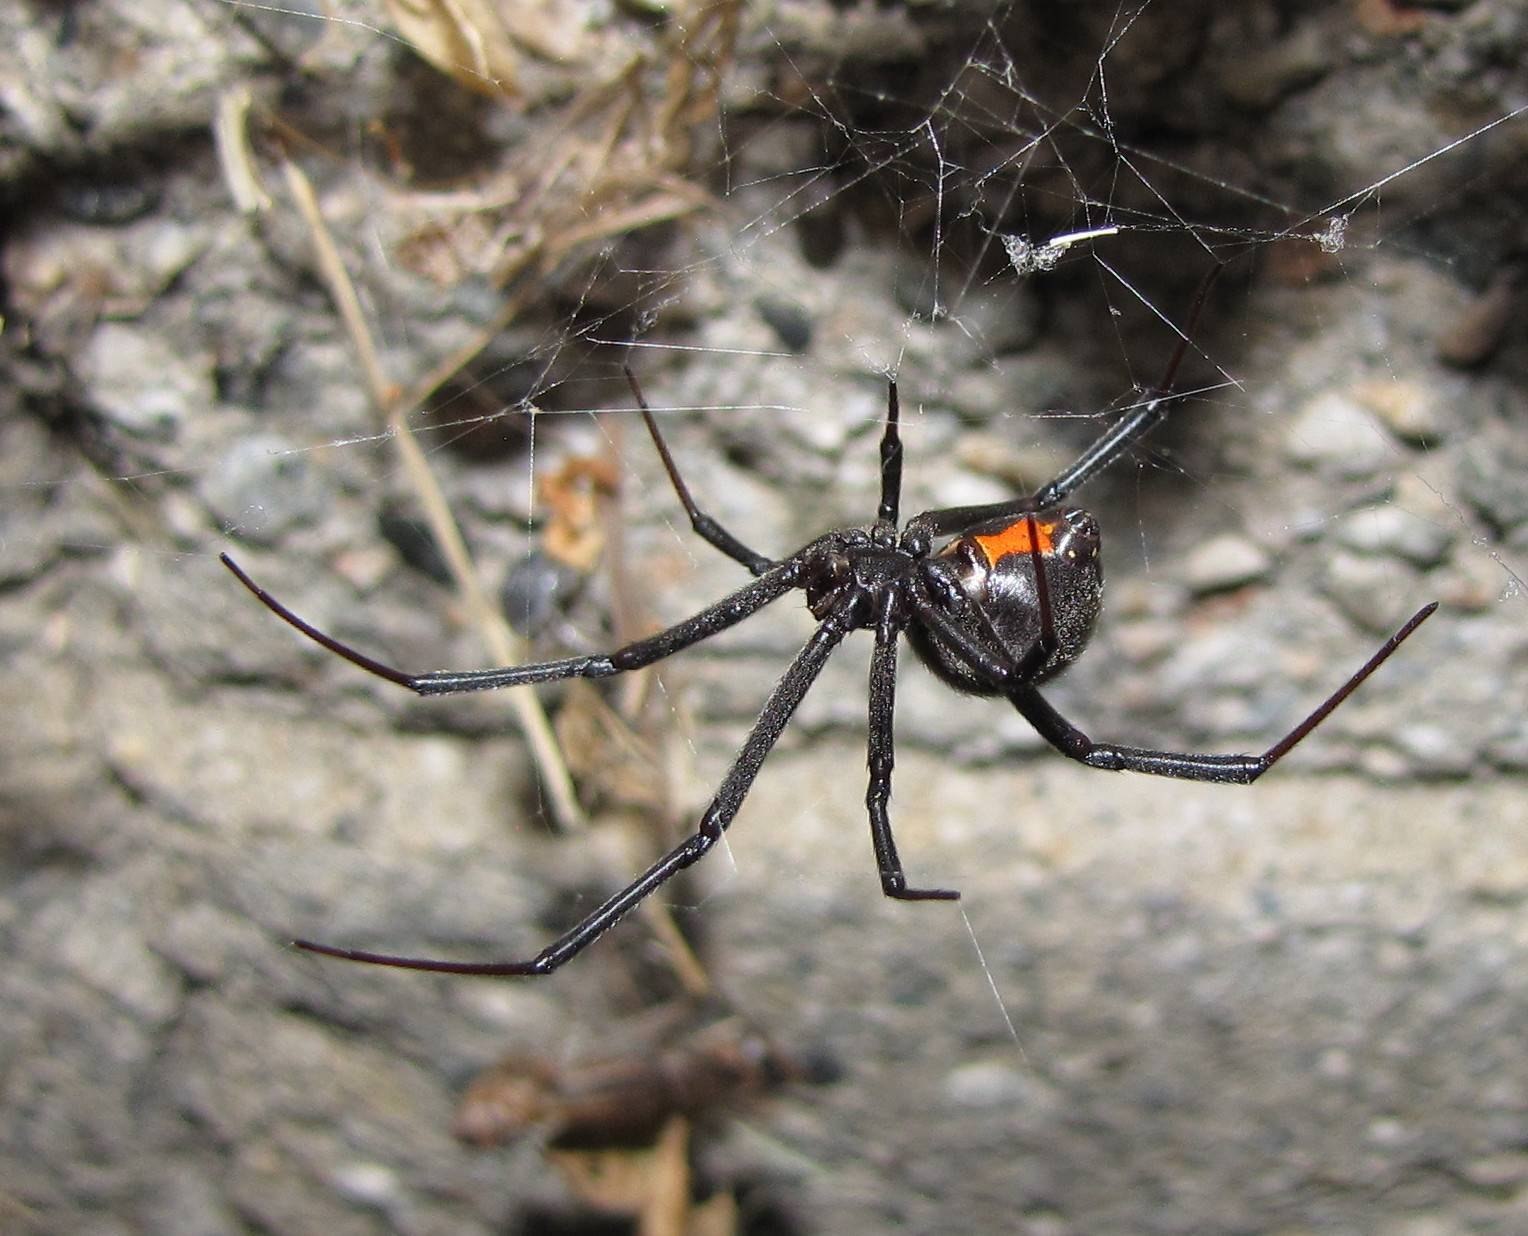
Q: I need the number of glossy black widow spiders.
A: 1